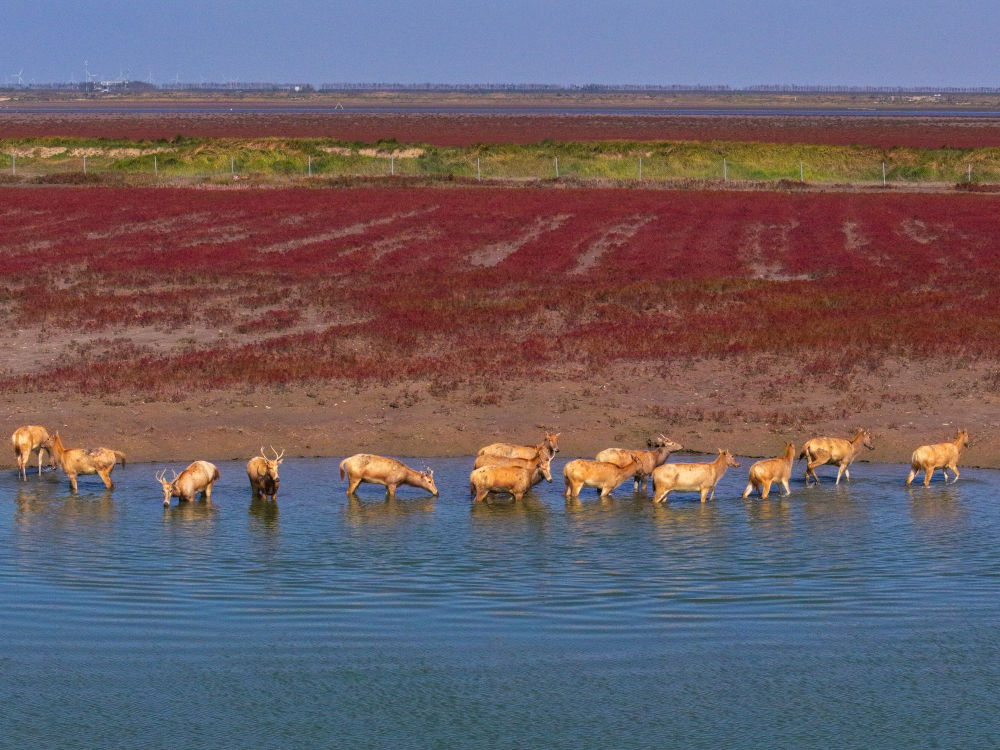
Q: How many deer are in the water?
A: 14